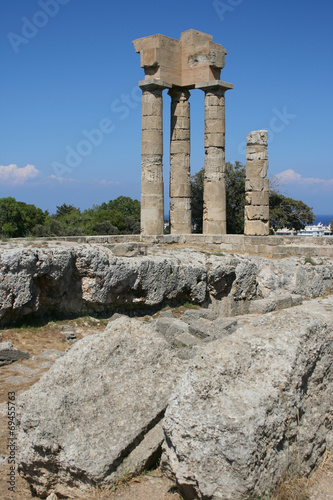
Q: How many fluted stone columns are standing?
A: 4